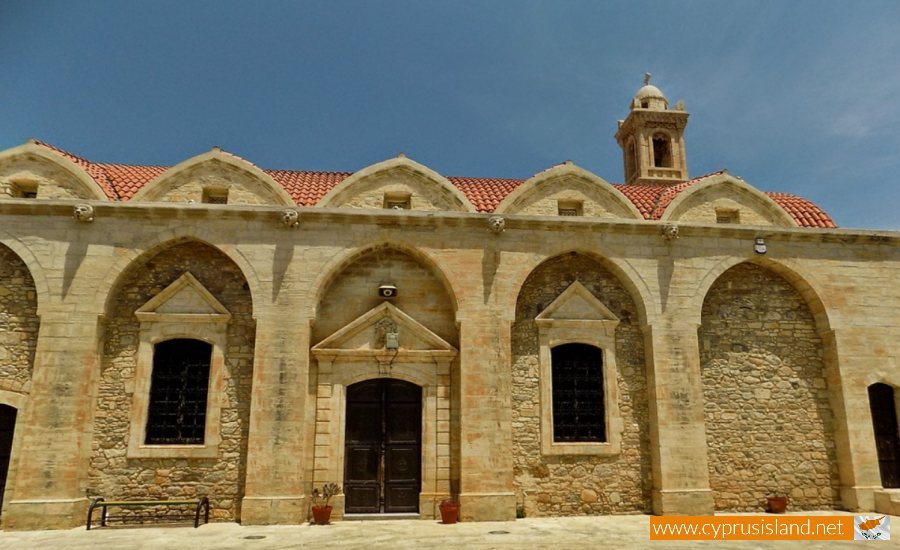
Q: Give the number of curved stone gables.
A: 5